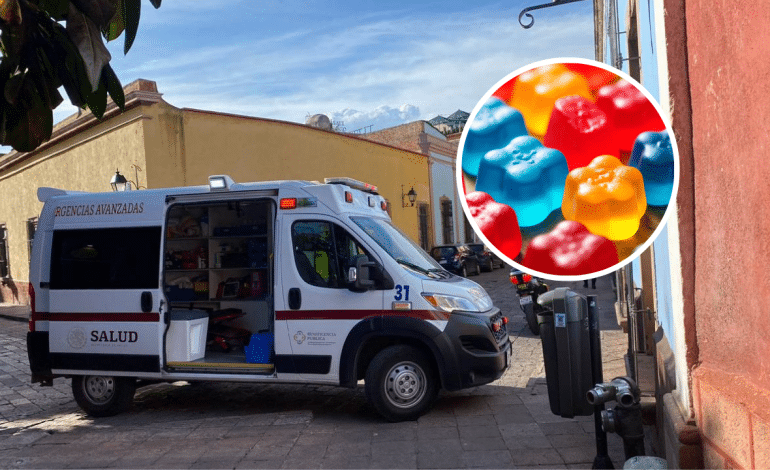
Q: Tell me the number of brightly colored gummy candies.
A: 9